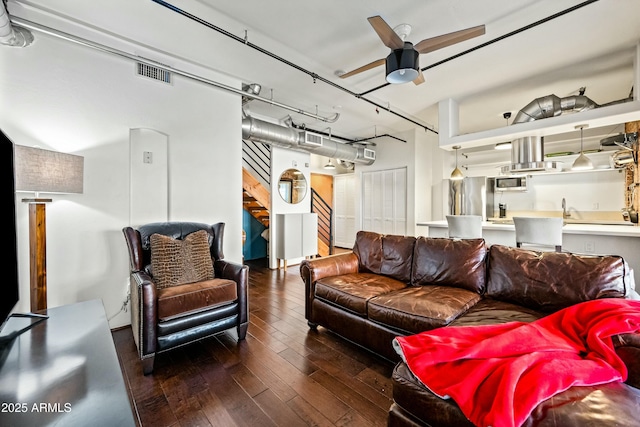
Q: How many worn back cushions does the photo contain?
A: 3